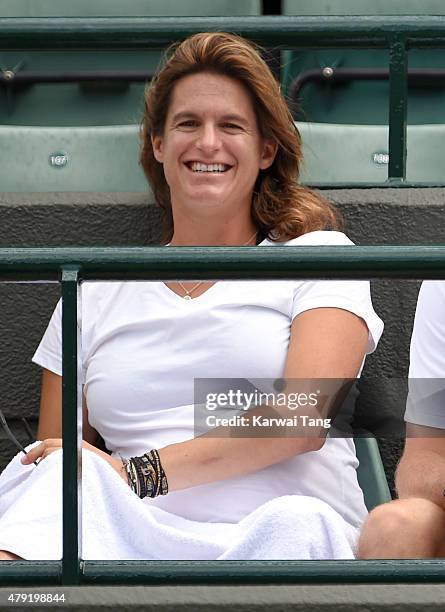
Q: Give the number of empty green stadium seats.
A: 2